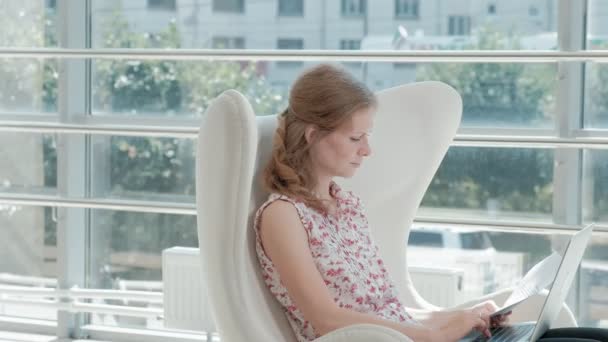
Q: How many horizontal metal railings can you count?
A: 3